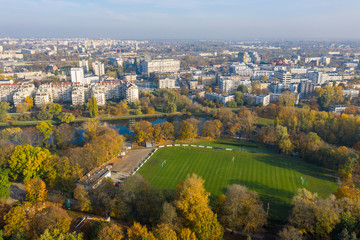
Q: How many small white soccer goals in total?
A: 2